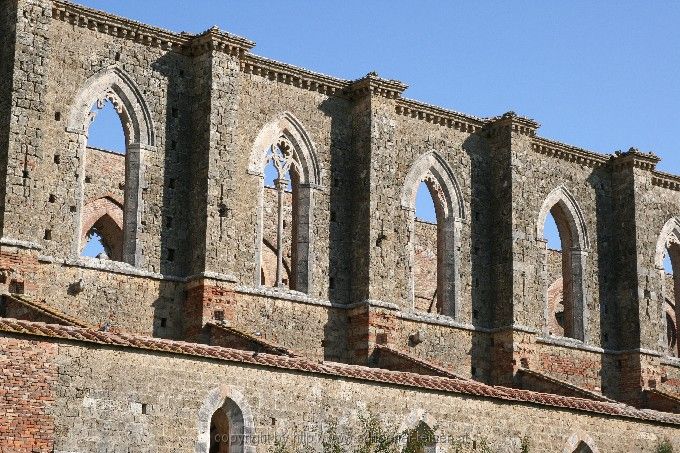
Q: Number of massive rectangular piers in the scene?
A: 5